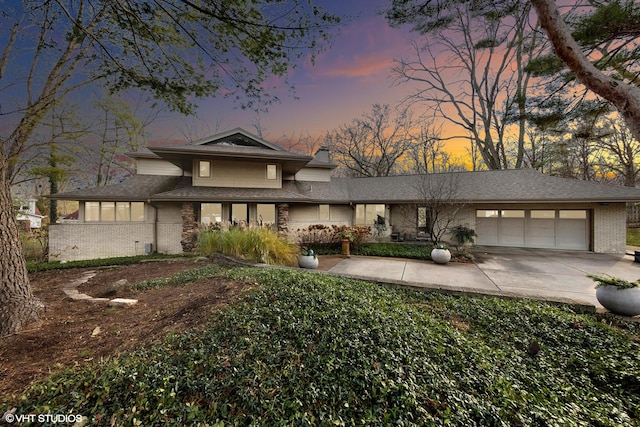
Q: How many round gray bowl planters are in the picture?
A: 3